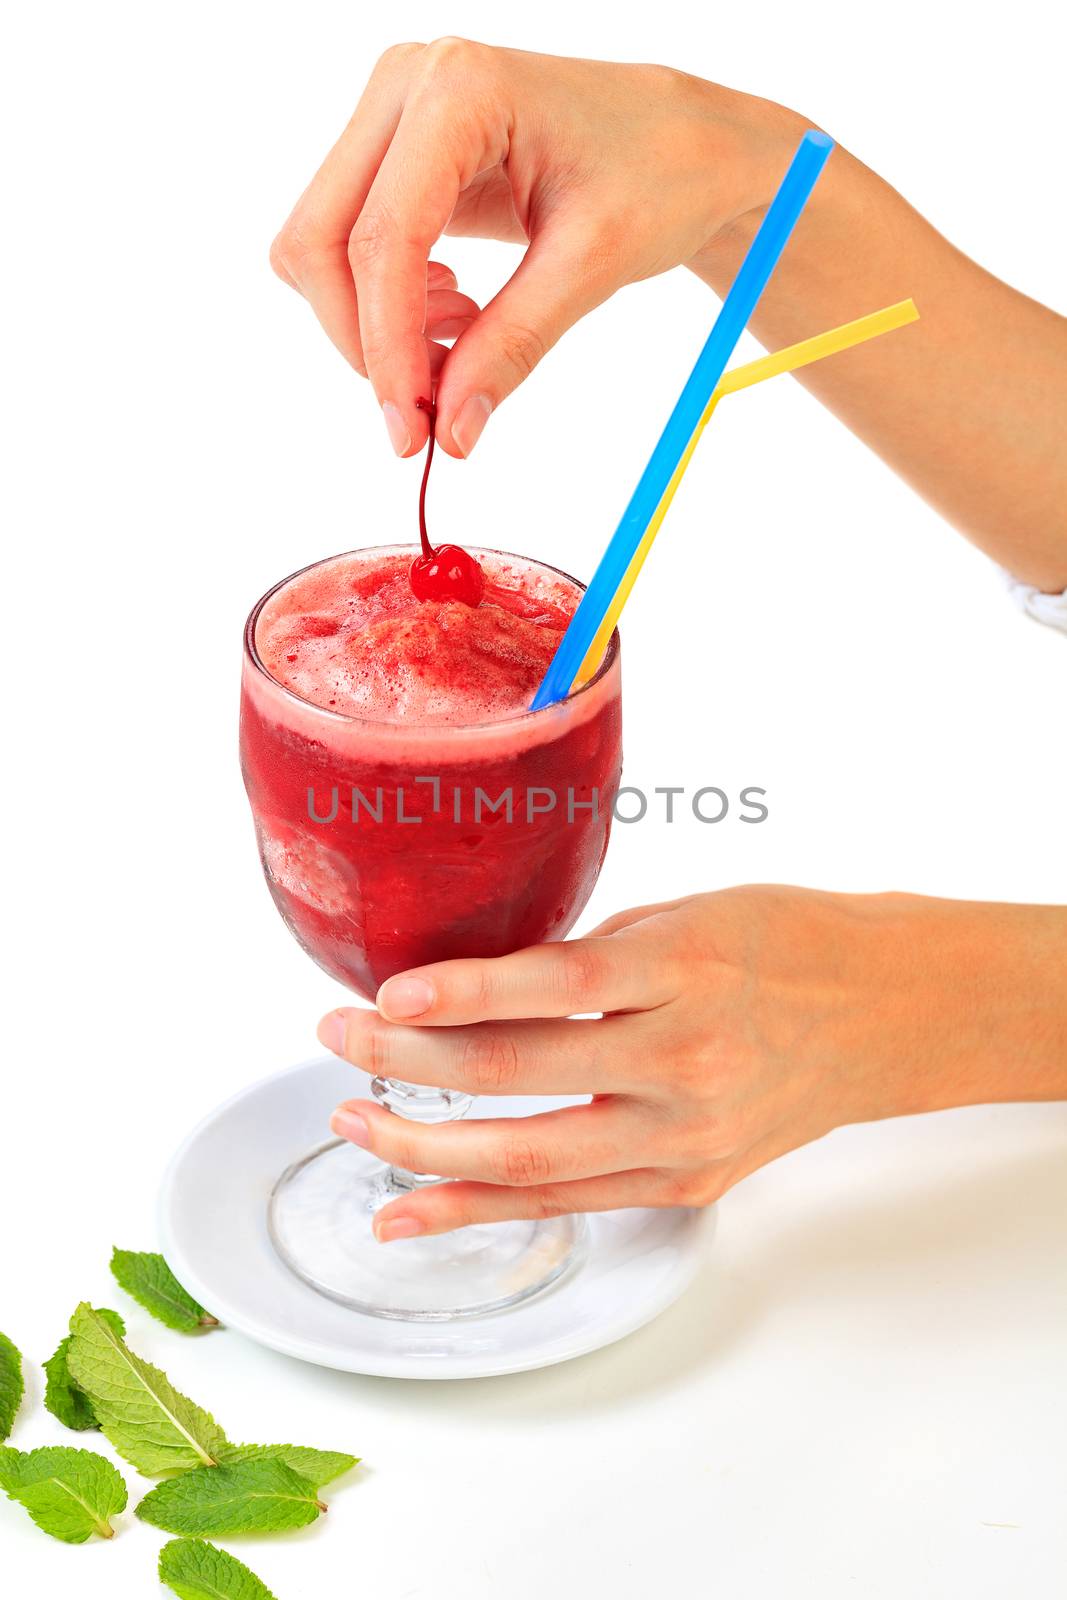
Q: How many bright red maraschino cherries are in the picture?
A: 1